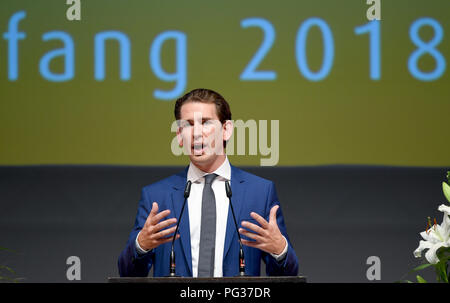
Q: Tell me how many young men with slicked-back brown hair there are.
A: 1